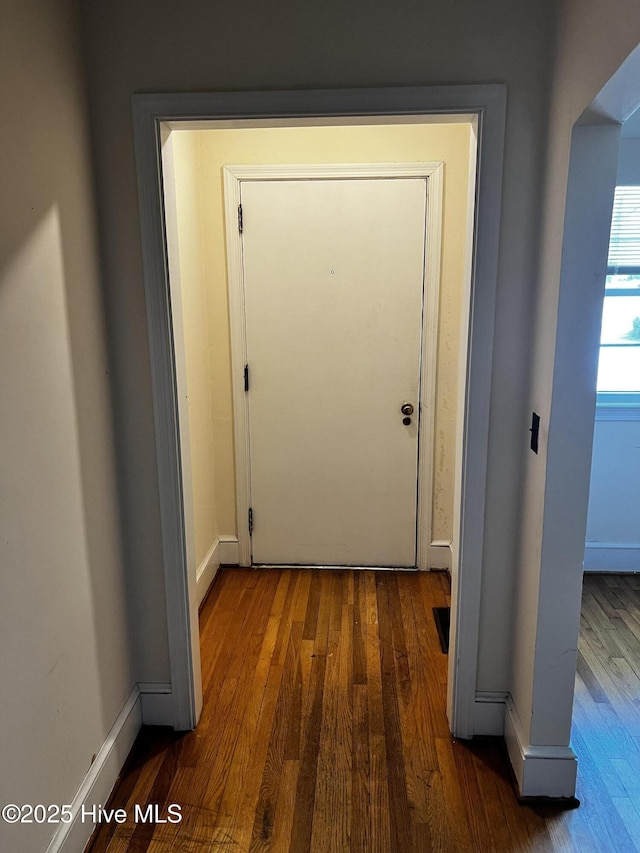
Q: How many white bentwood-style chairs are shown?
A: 0